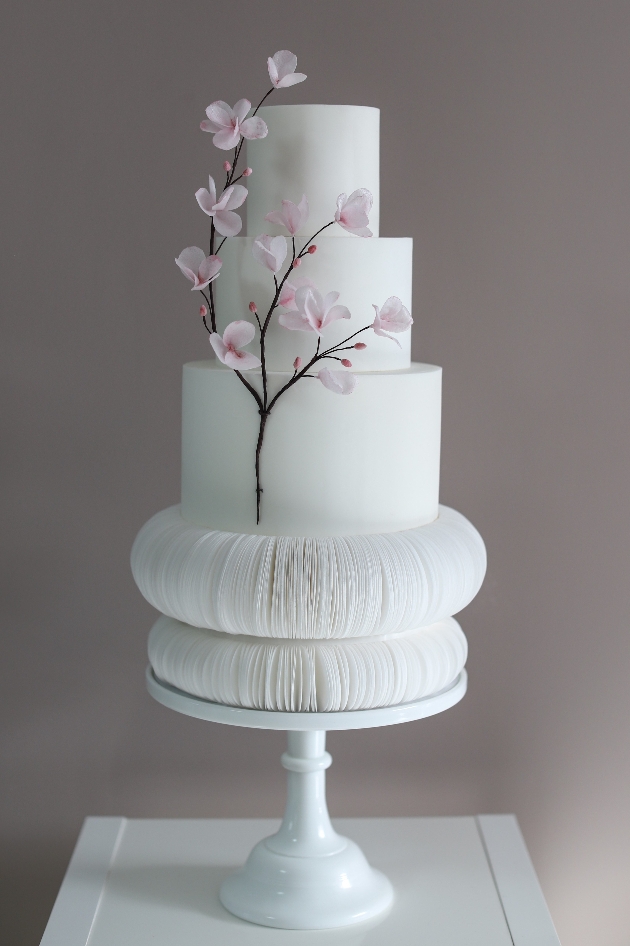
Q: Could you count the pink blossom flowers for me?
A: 12